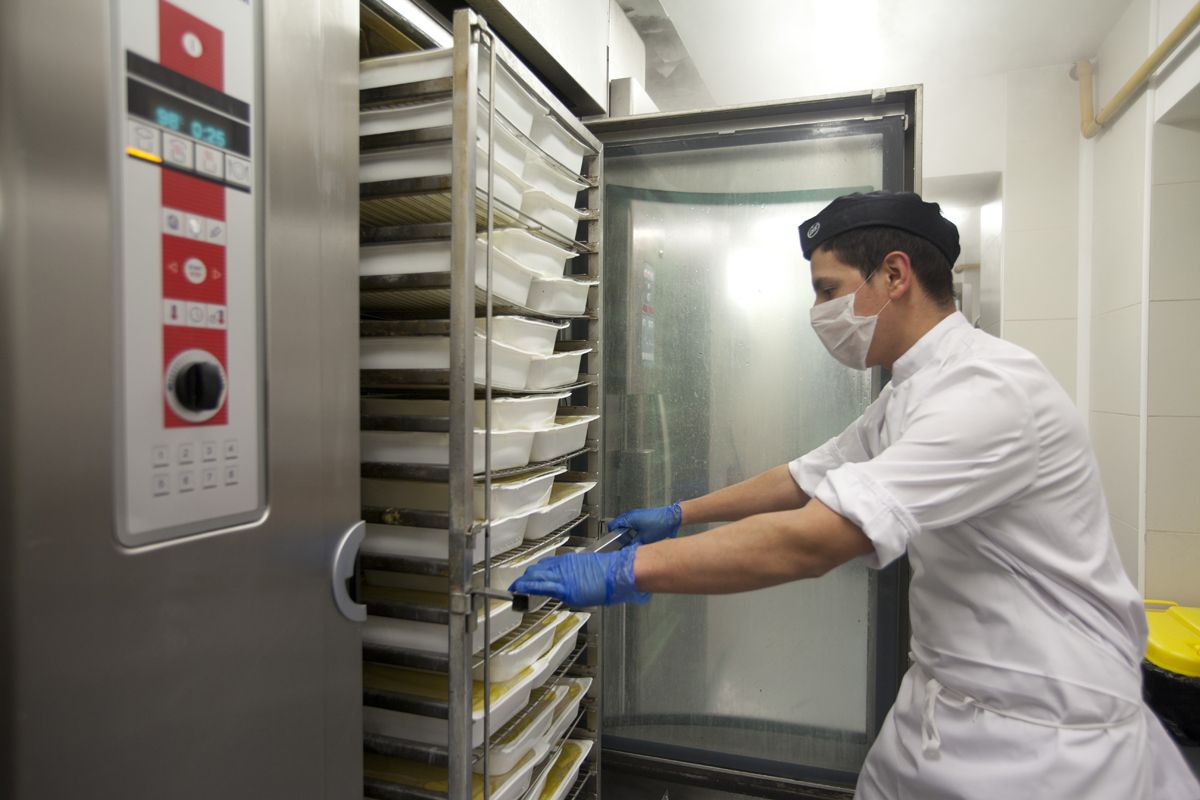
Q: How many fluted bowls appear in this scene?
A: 0